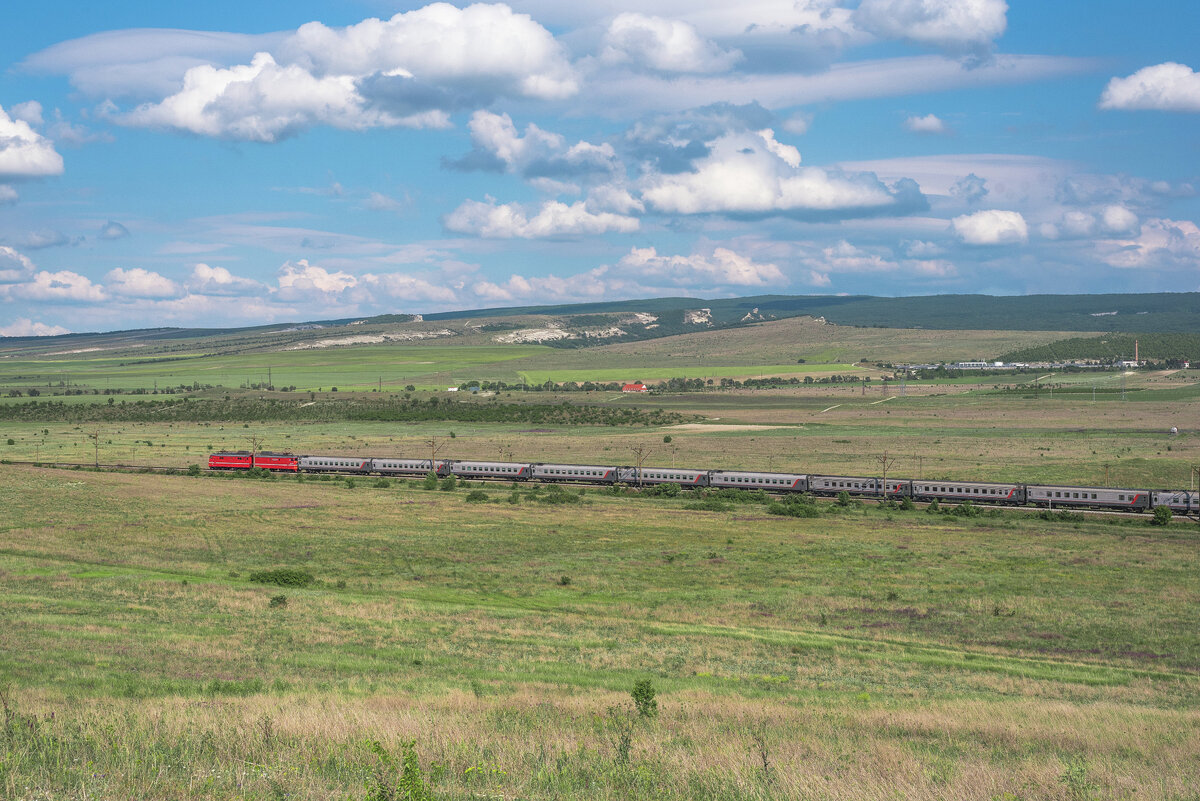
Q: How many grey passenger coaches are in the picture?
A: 10